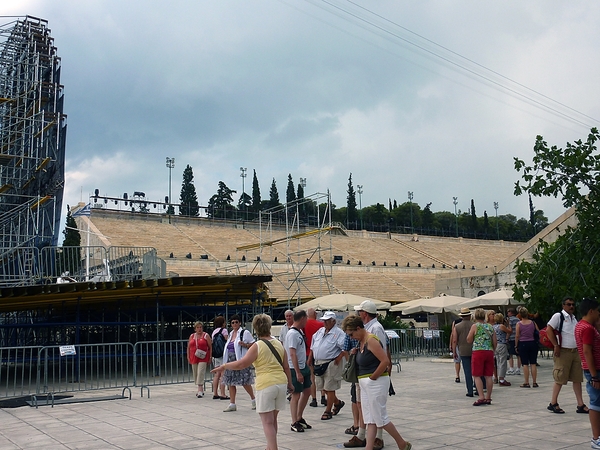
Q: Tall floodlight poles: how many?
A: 7